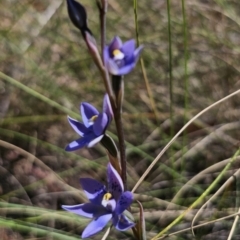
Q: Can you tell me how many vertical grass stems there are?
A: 3